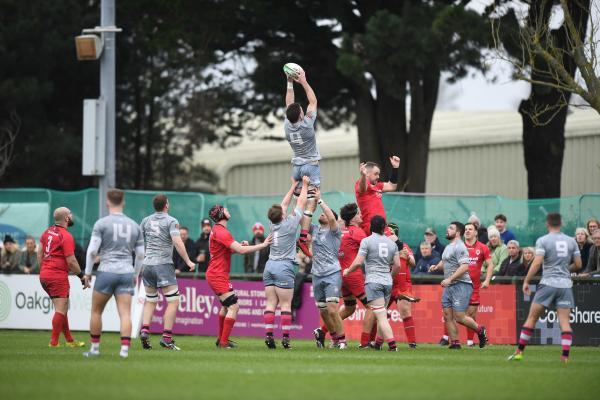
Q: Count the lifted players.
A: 2